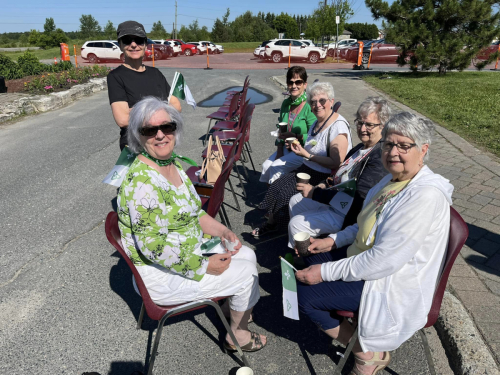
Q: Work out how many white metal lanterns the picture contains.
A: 0